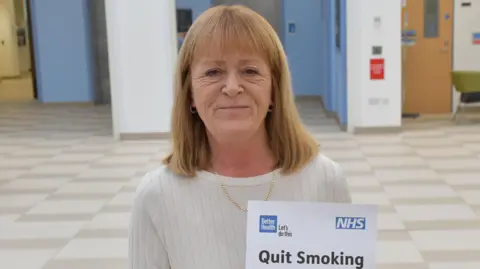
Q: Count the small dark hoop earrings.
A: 2